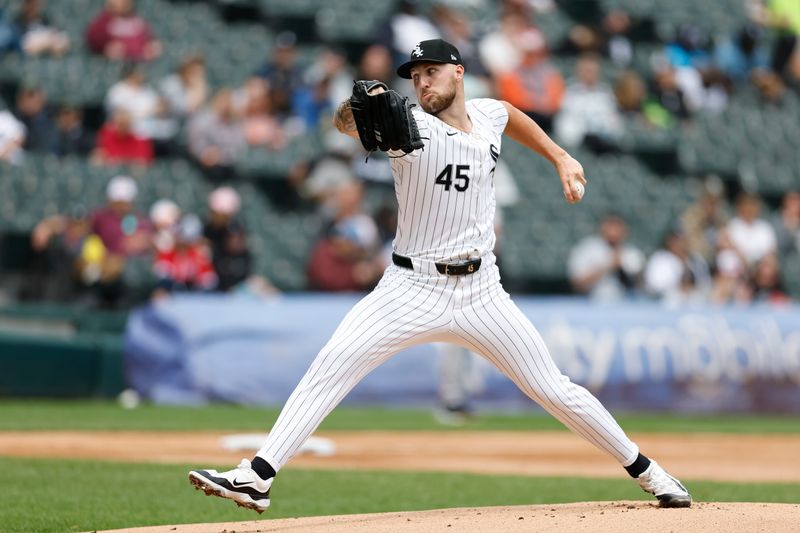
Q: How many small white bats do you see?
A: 0